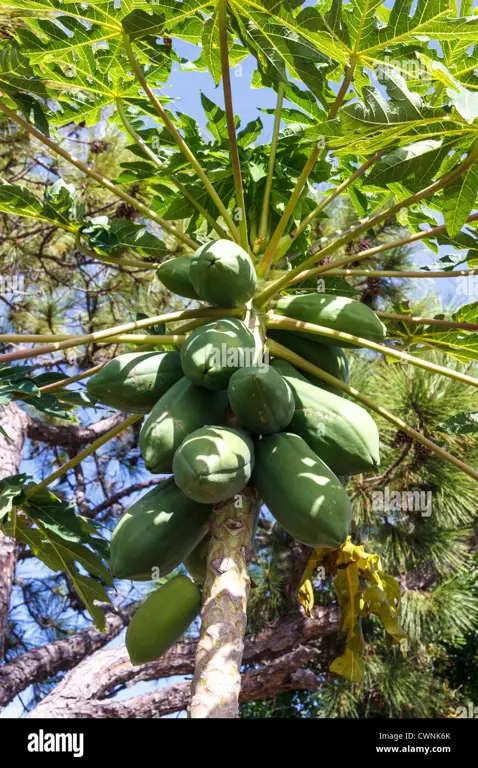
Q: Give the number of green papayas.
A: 14